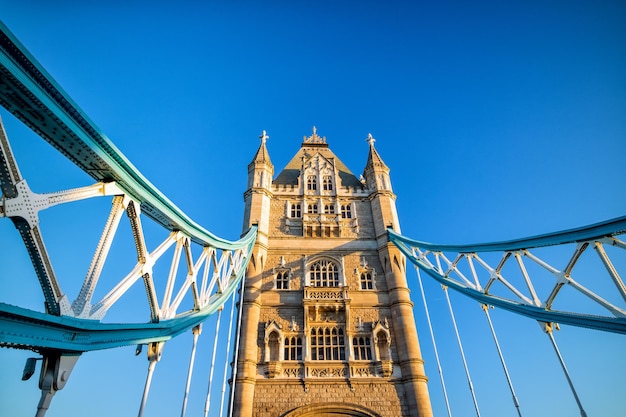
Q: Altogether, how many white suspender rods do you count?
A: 10